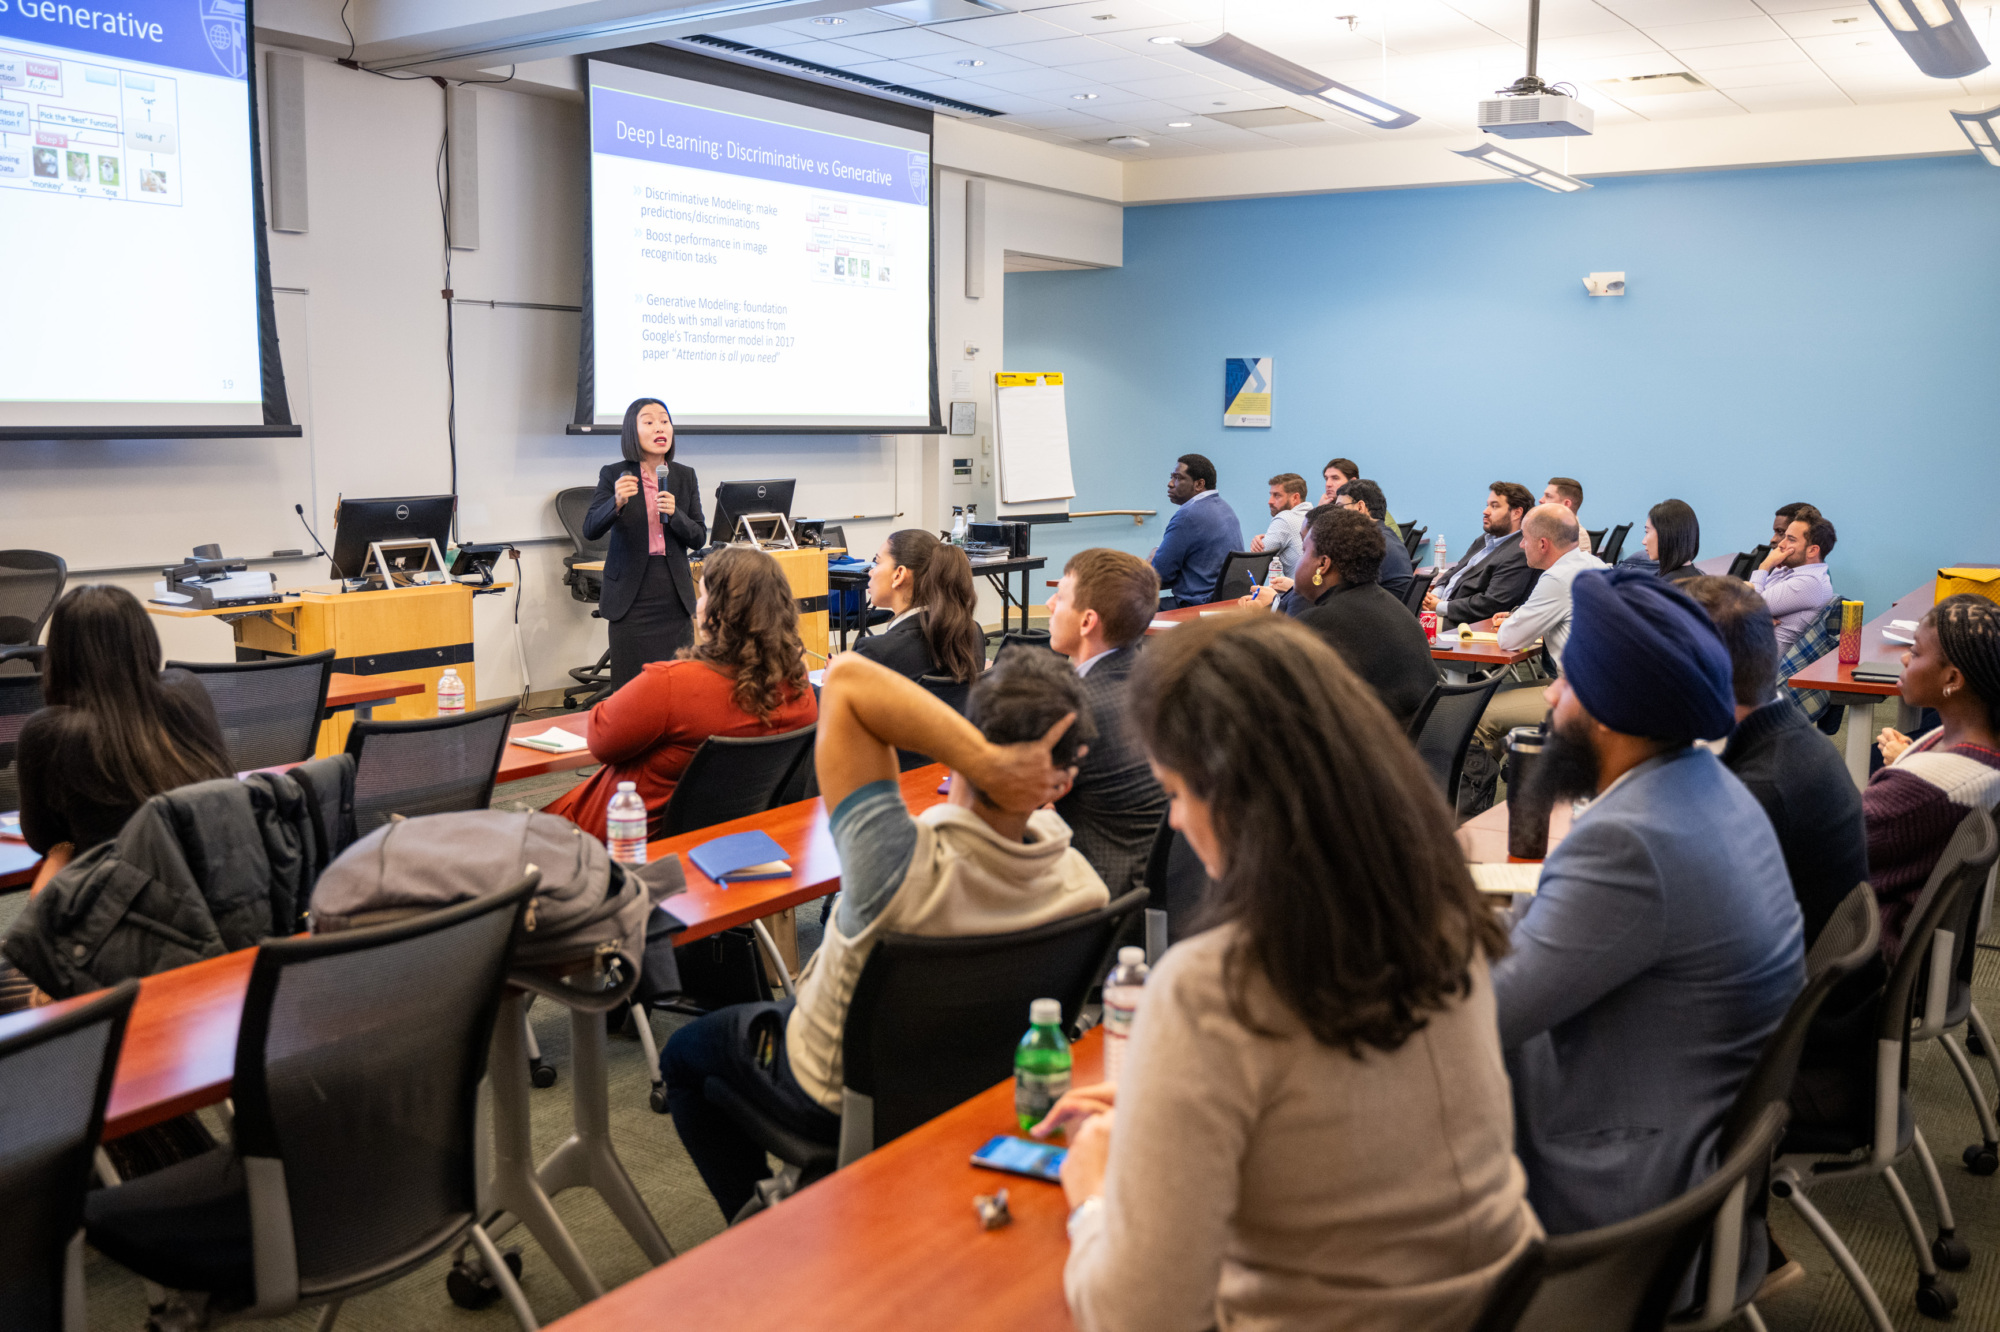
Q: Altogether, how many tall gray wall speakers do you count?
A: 3